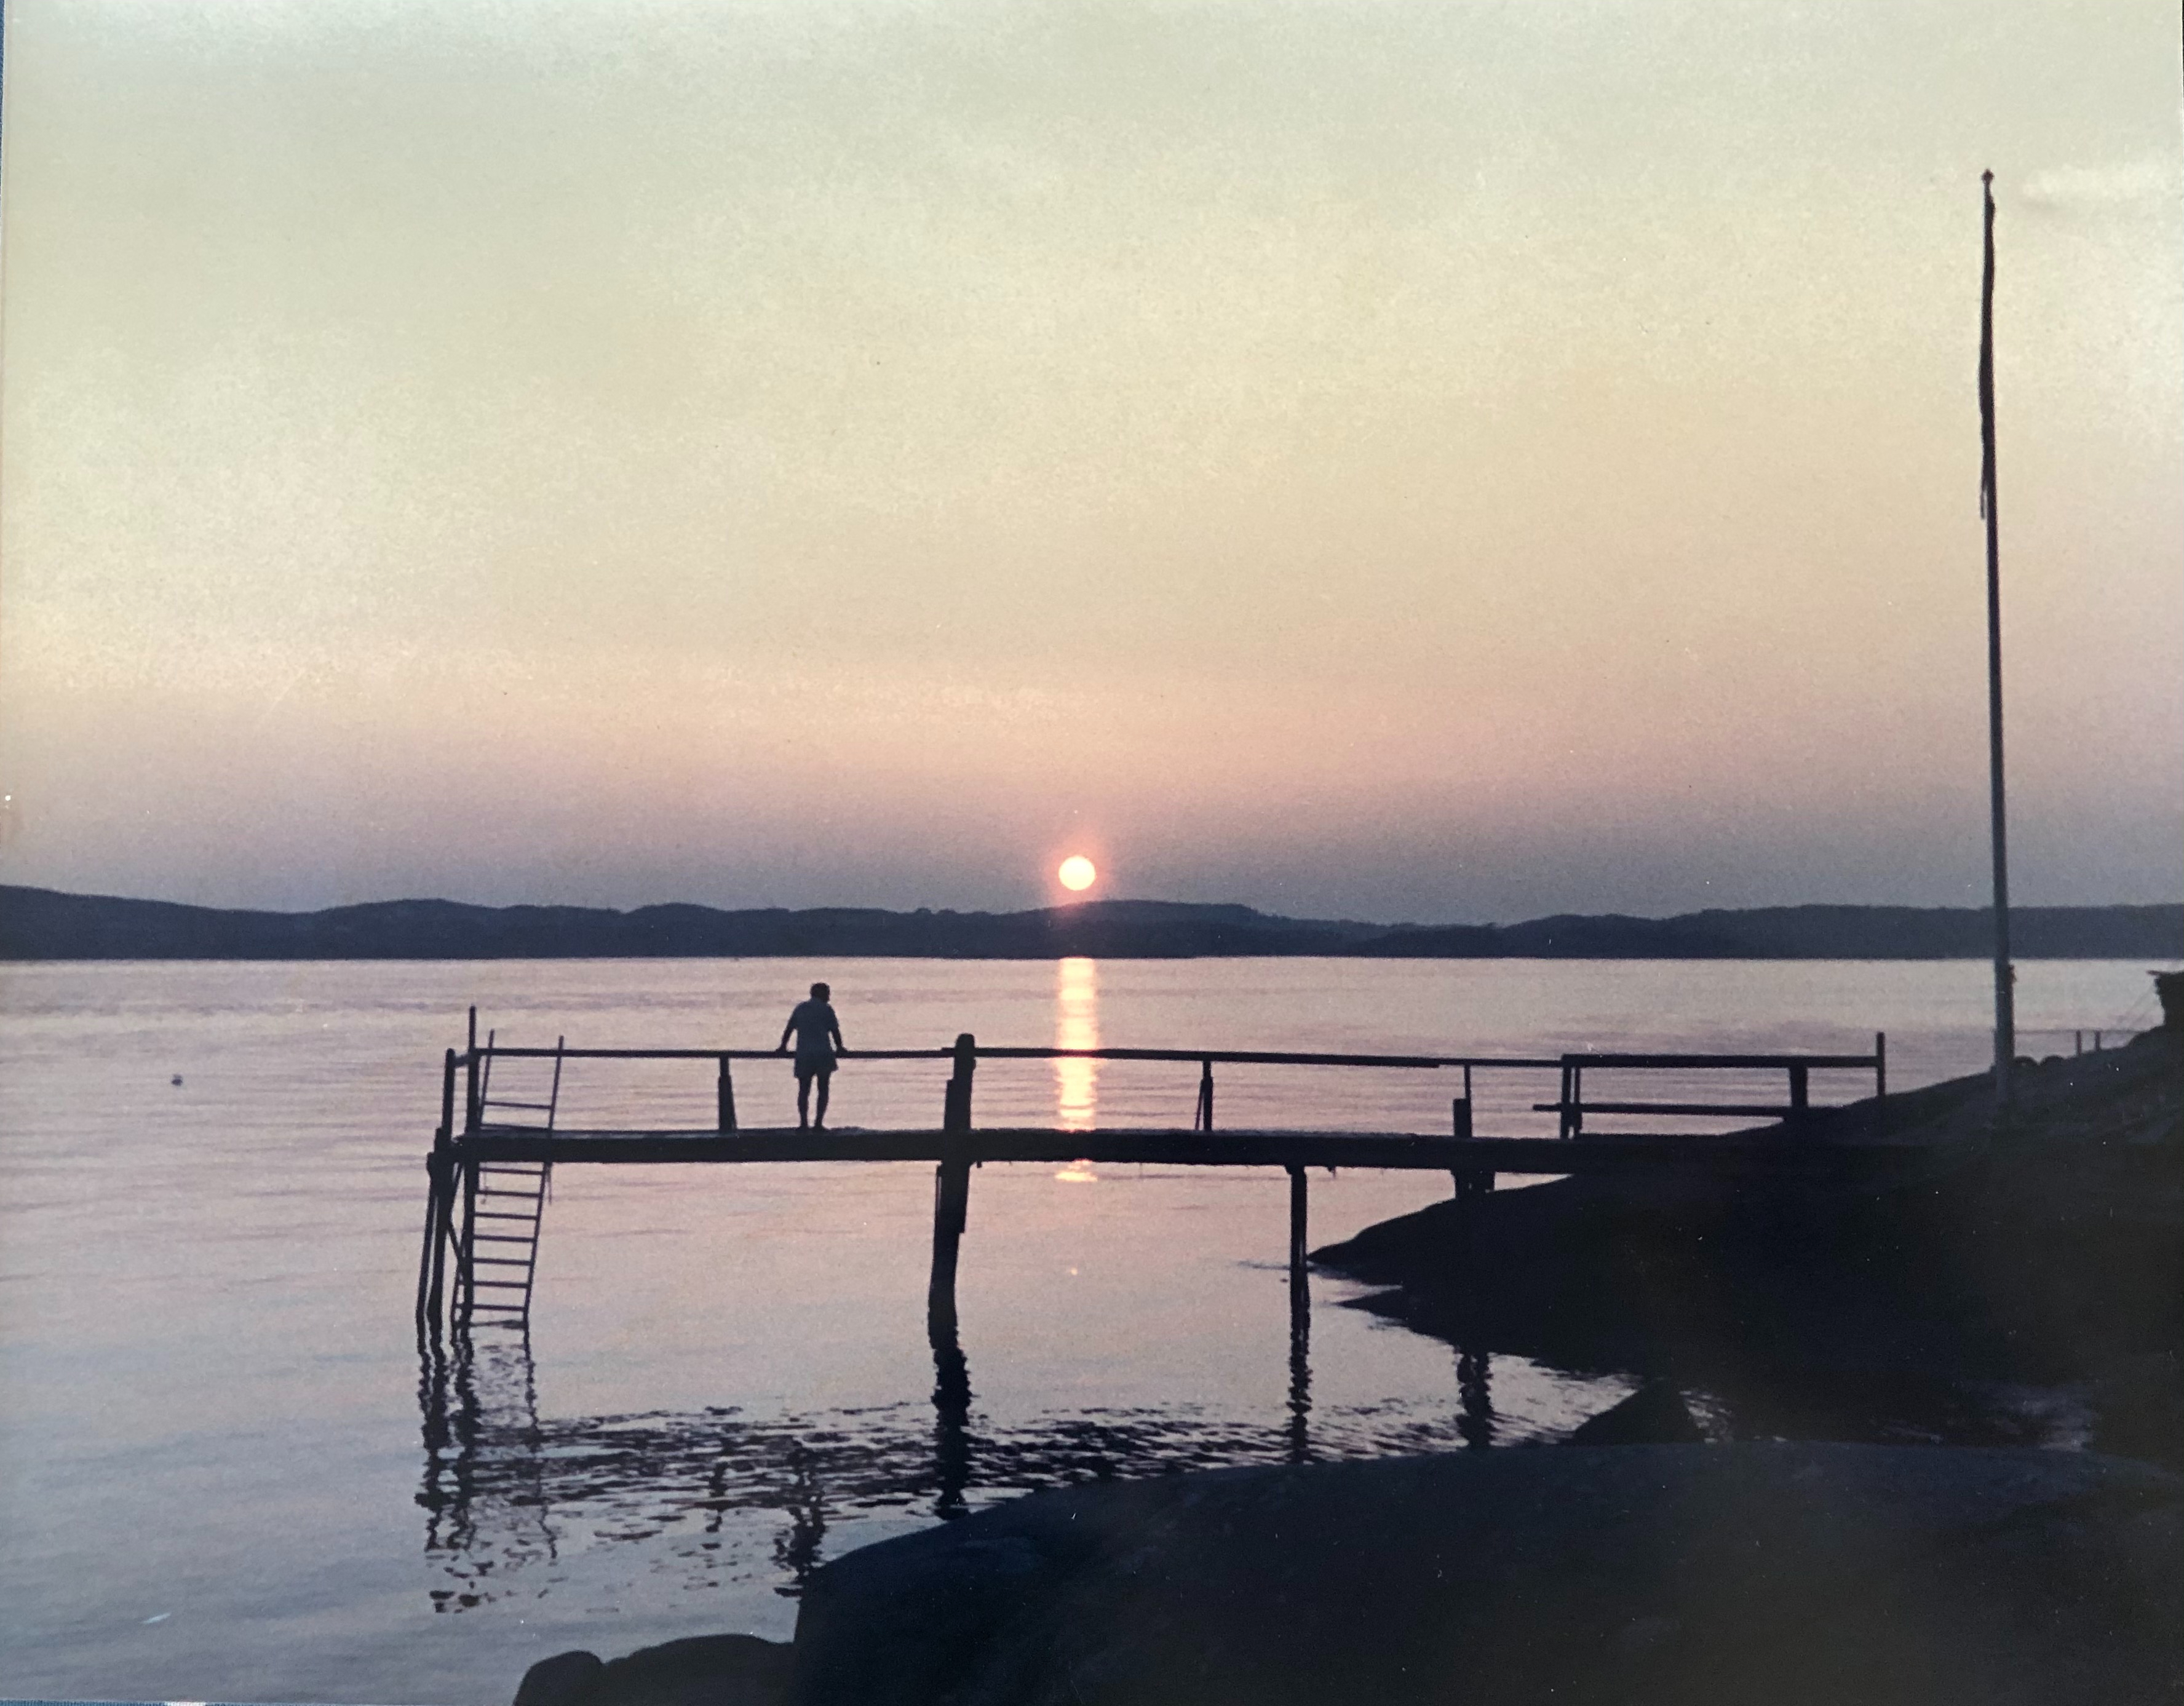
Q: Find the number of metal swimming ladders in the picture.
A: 1